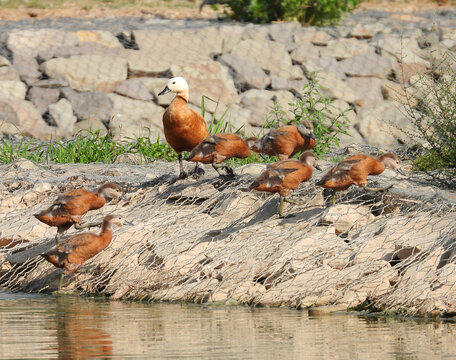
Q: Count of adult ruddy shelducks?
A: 1